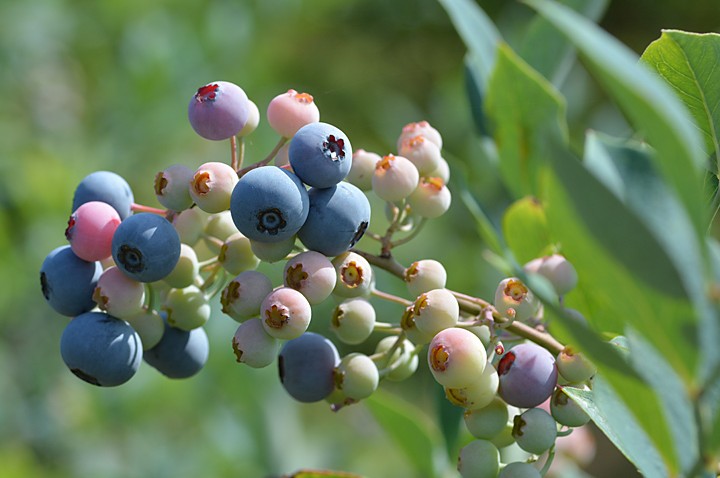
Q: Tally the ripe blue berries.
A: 9